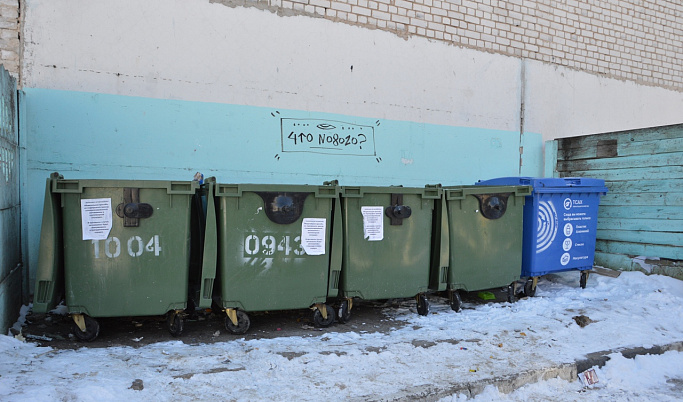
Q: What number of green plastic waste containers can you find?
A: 4